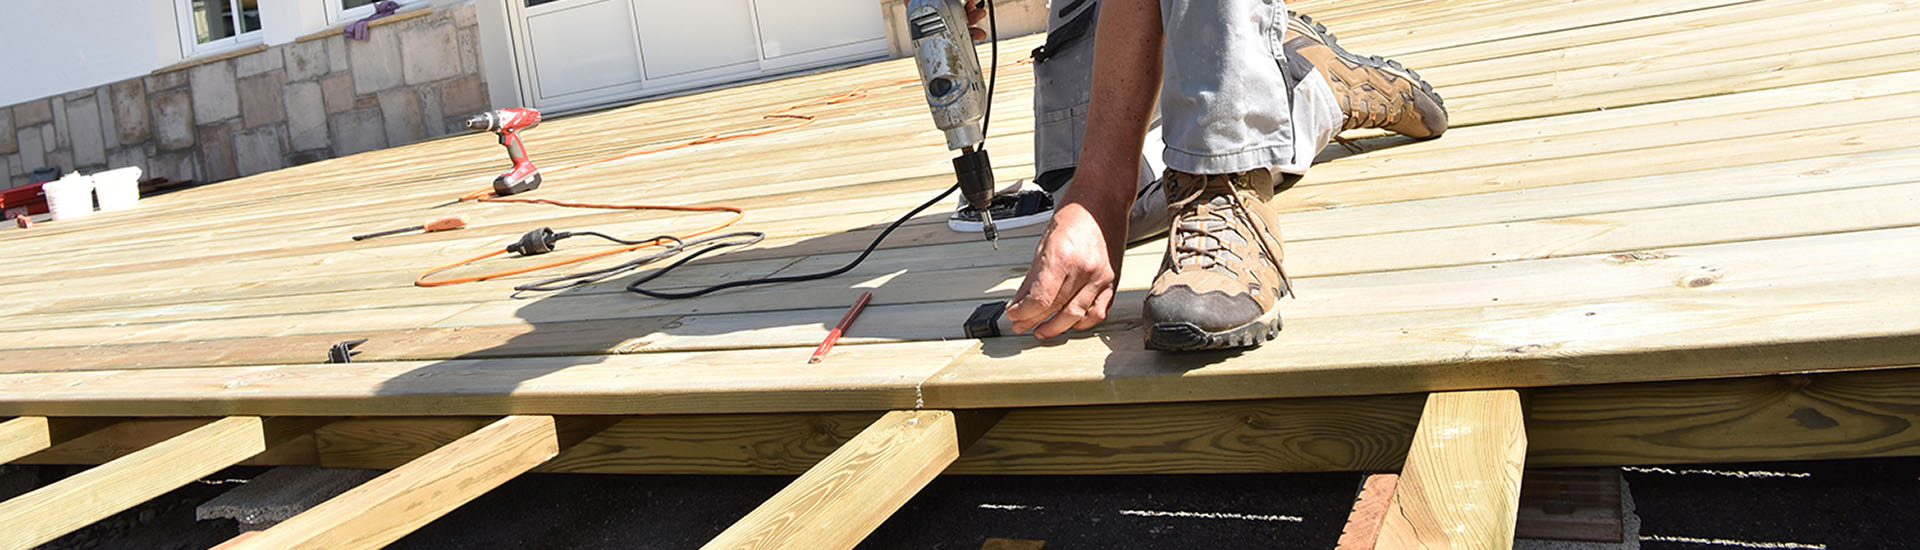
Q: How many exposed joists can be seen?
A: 5